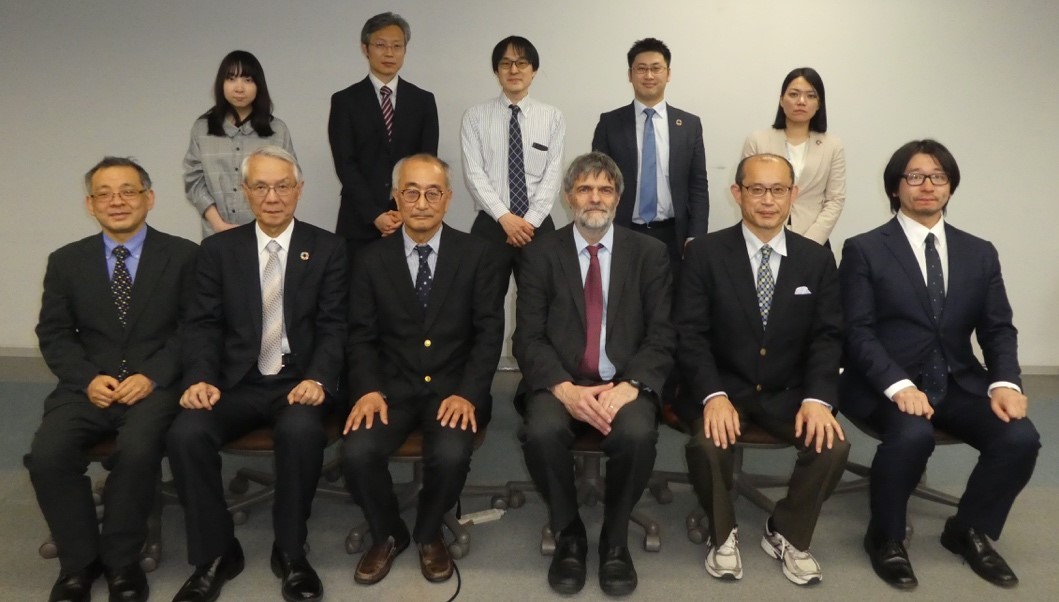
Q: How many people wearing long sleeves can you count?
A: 11